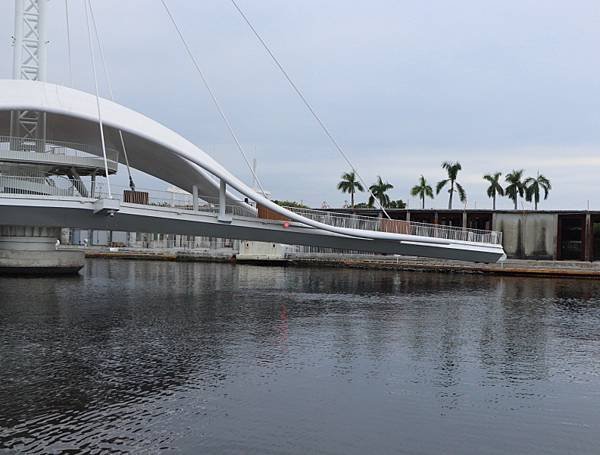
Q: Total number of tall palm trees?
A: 7